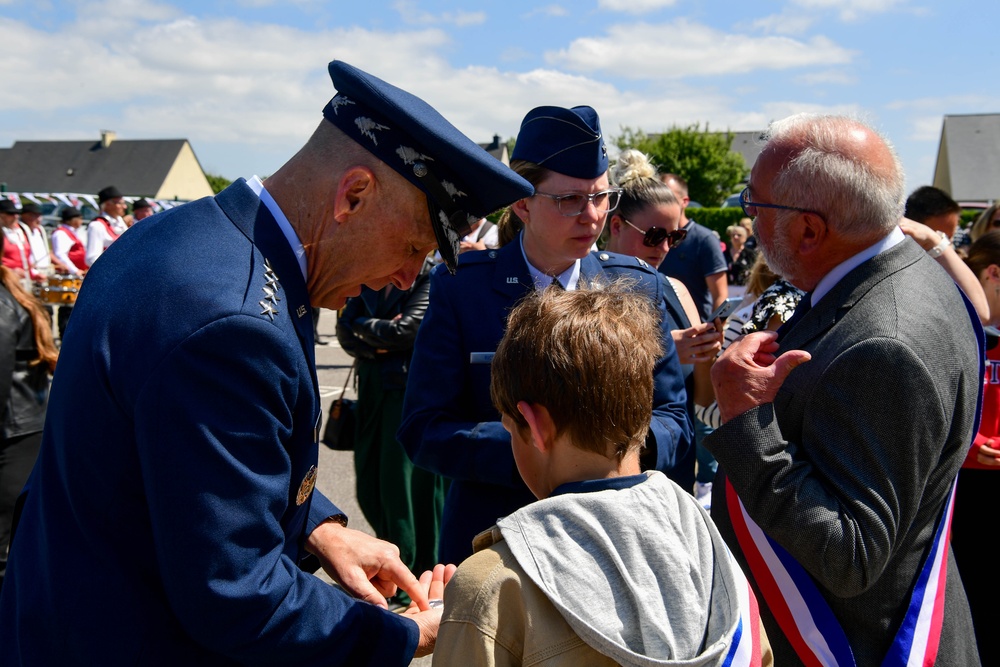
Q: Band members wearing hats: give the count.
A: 5